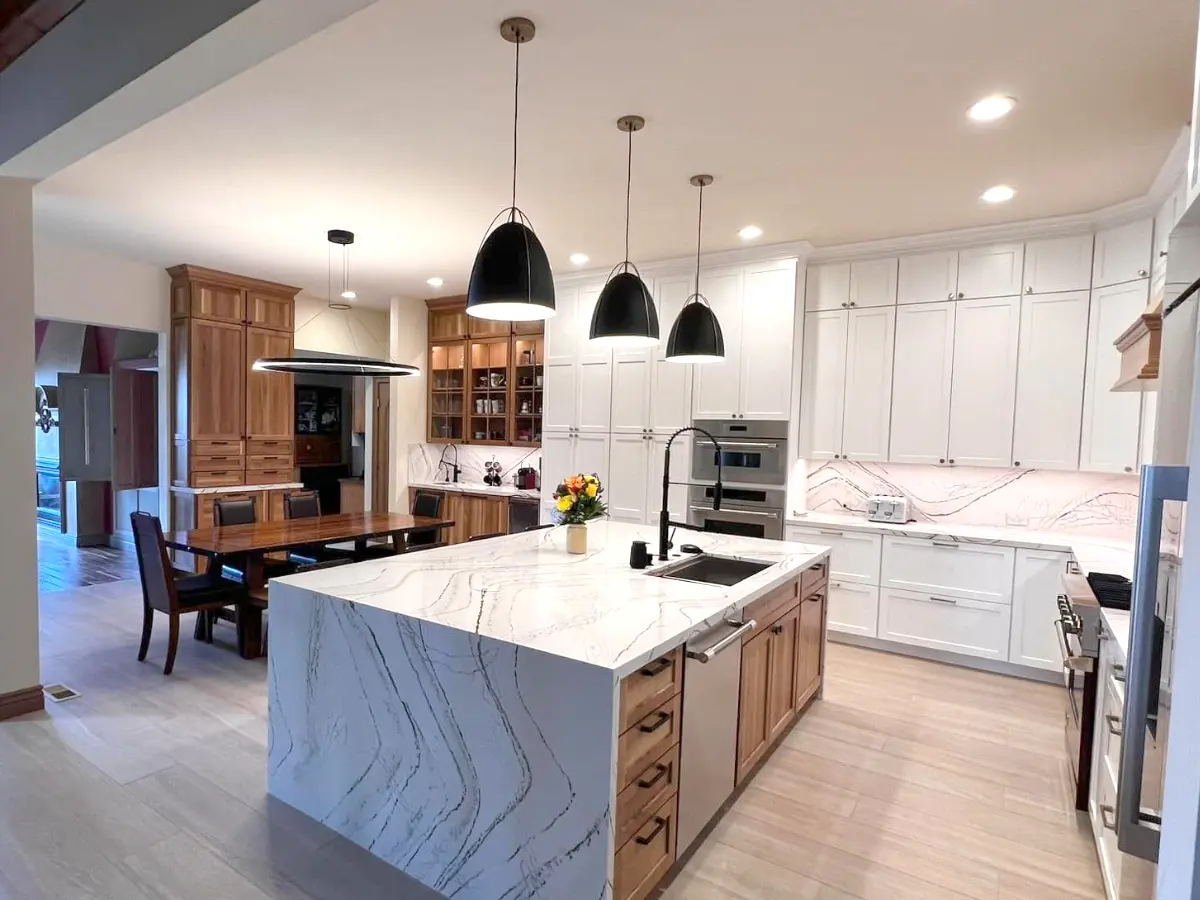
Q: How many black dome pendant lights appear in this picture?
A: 3